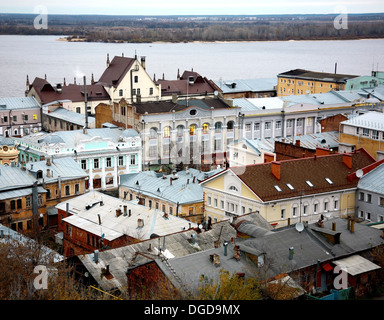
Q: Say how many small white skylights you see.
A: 4